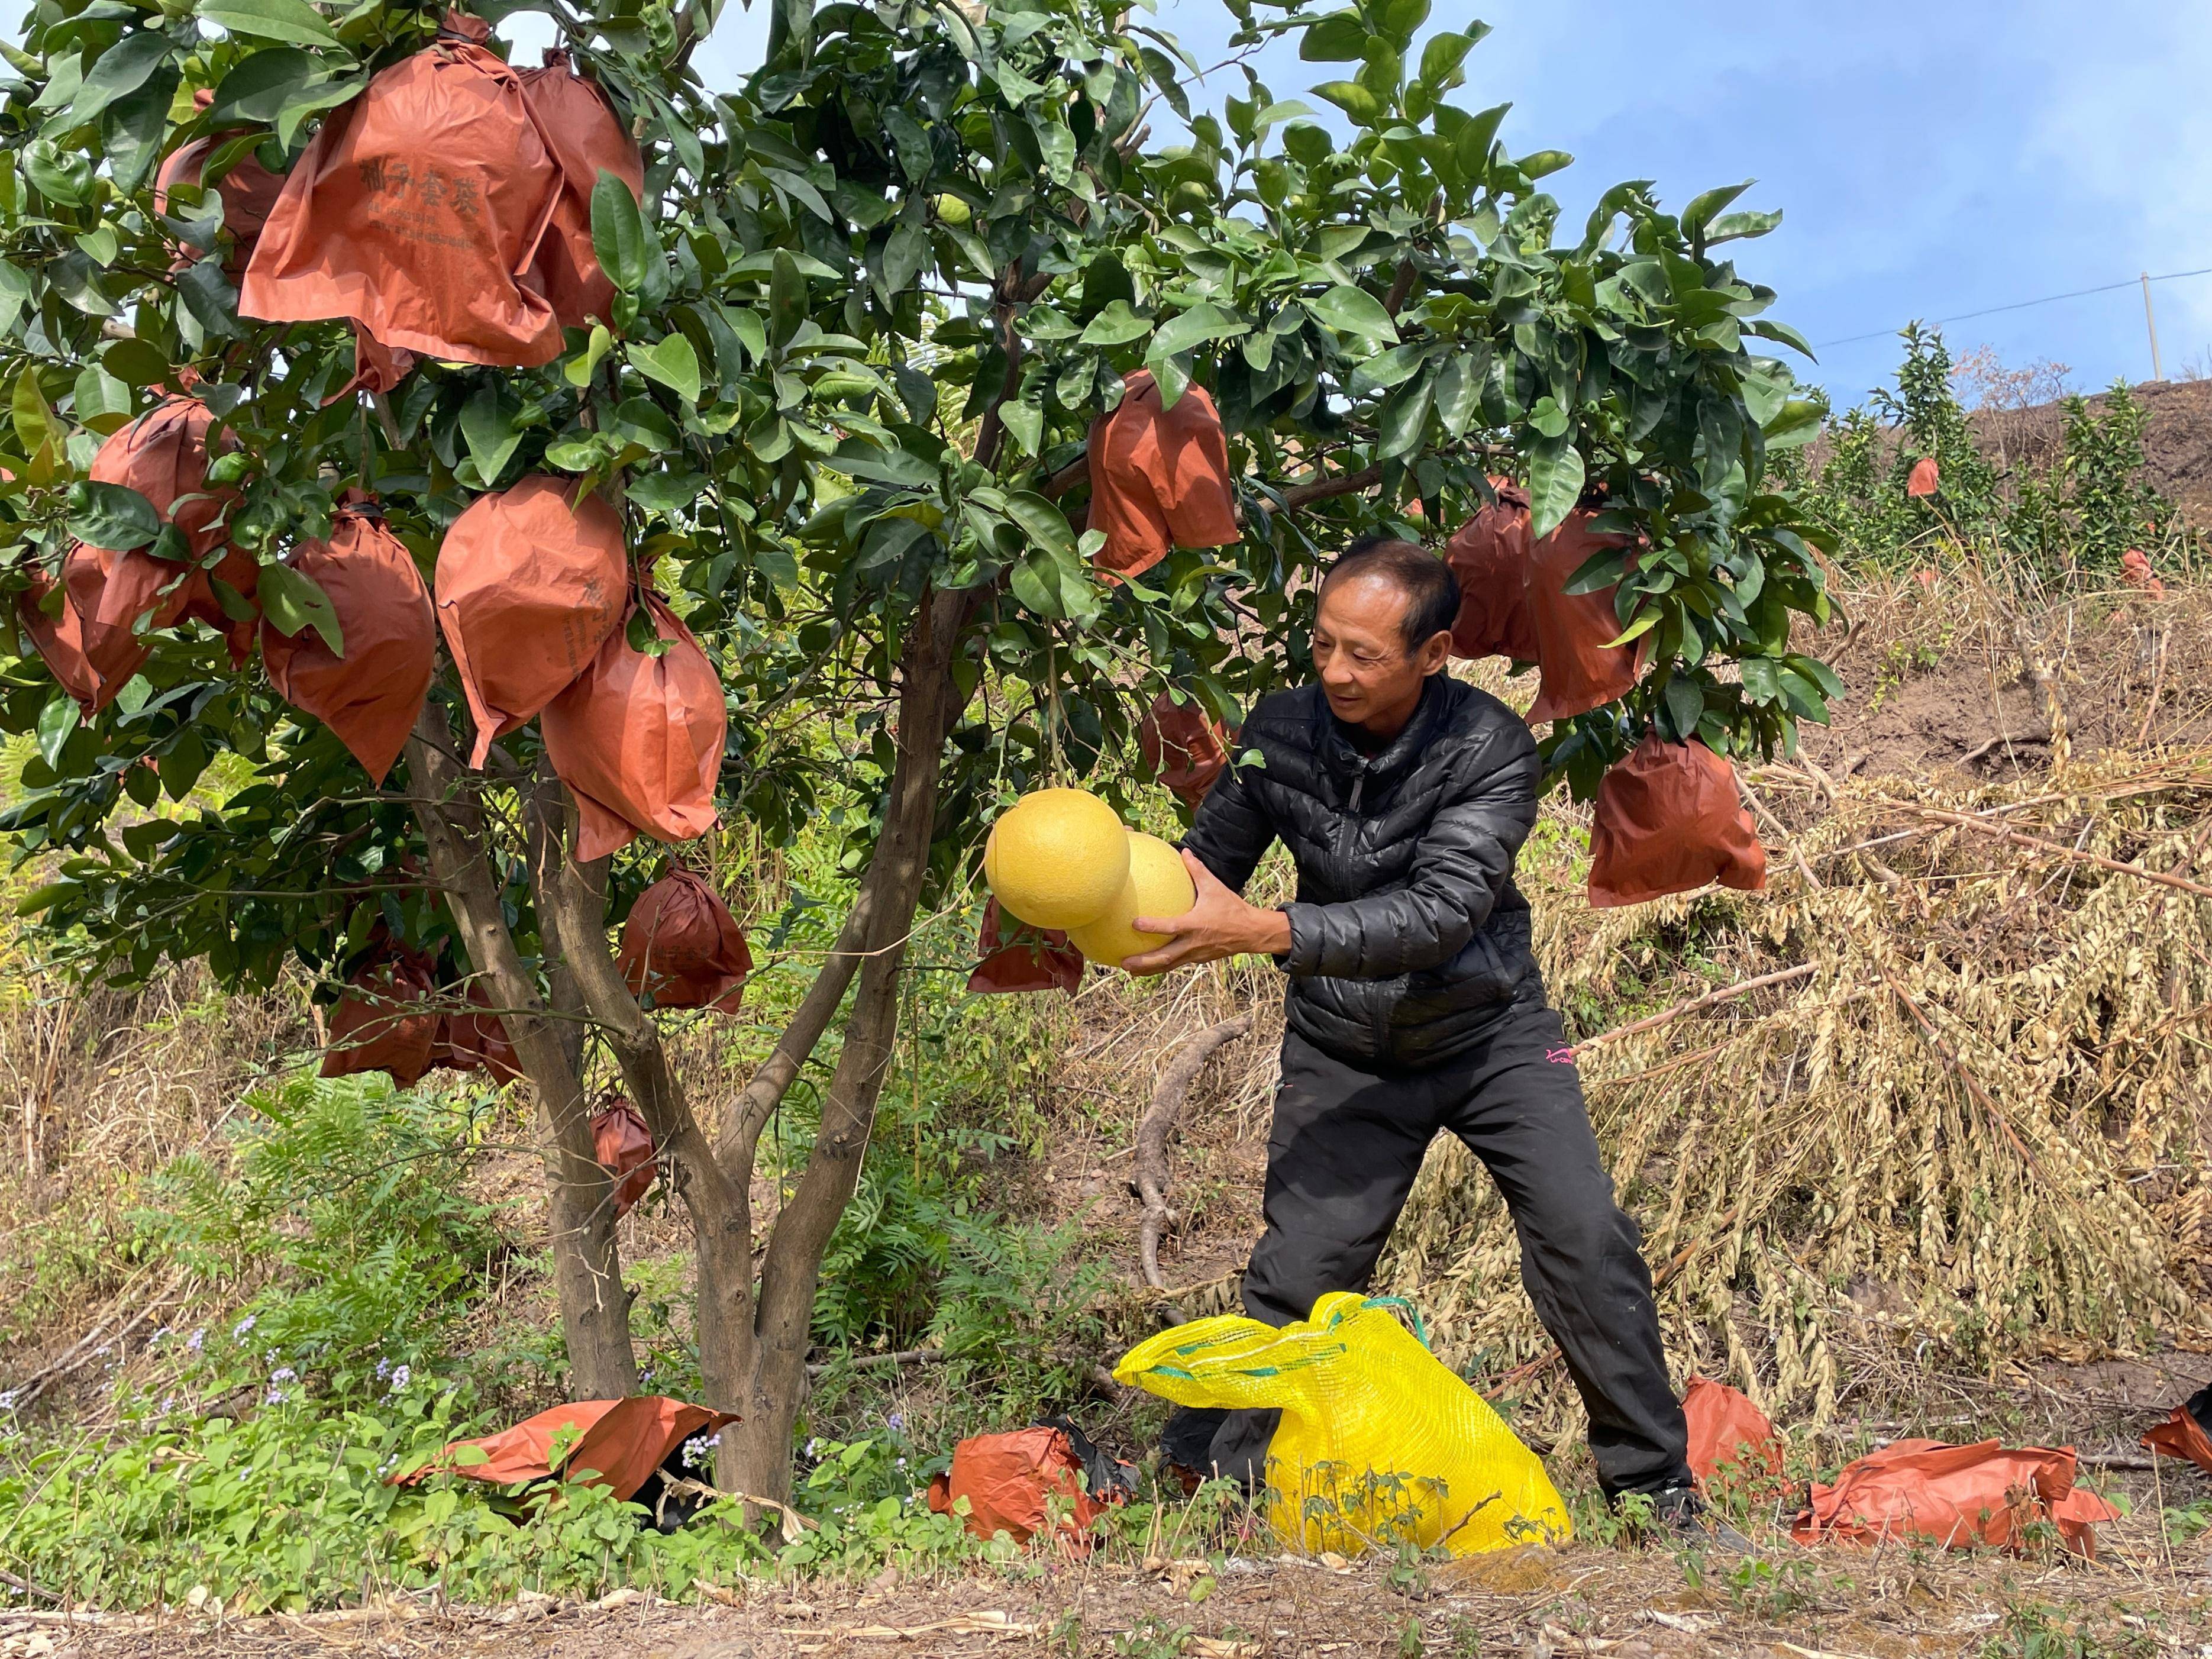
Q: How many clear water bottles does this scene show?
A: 0